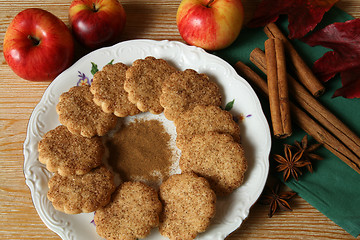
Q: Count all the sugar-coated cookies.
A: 10